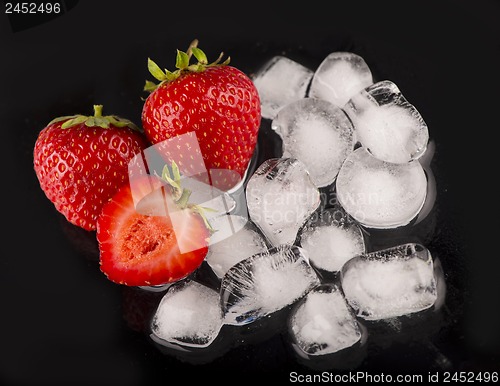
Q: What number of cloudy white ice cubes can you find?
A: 12